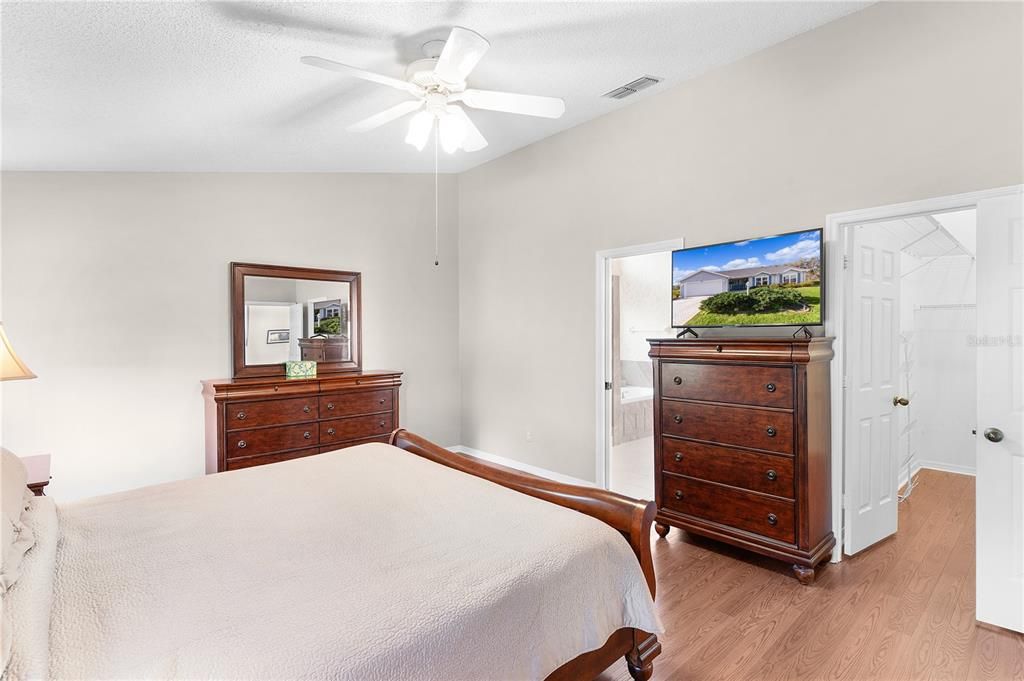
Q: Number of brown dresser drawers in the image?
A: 13